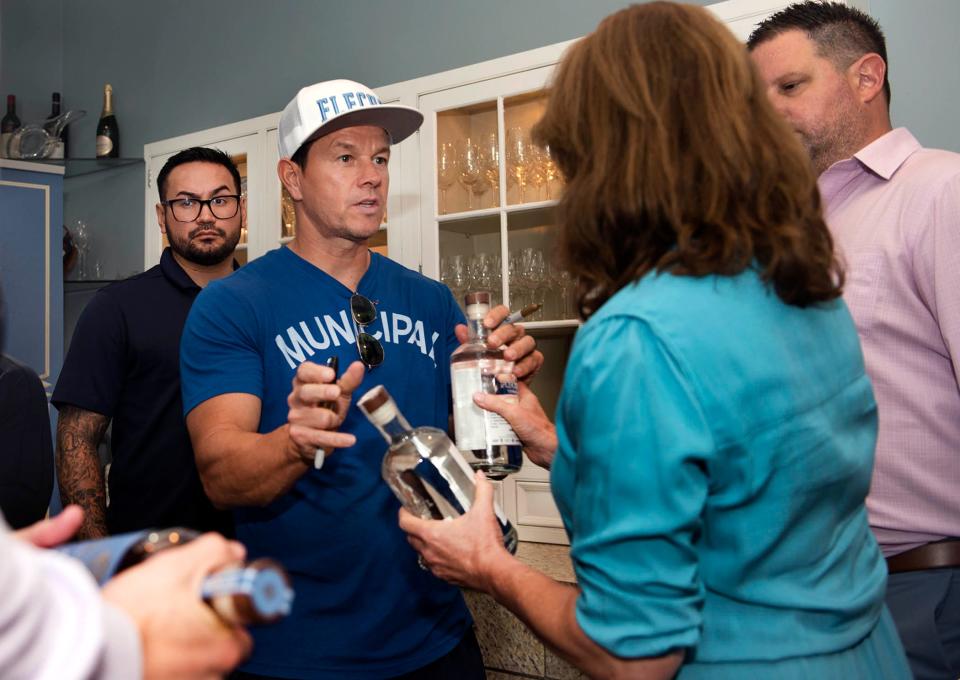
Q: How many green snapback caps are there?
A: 0